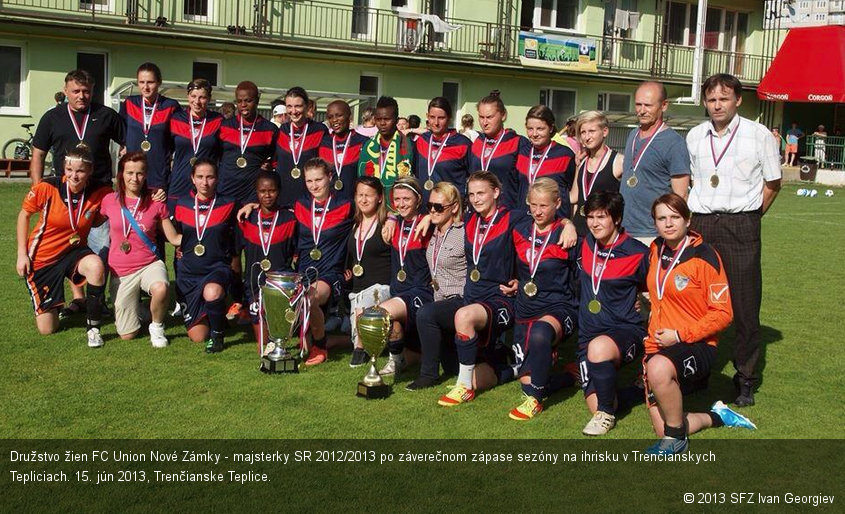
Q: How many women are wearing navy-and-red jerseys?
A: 15